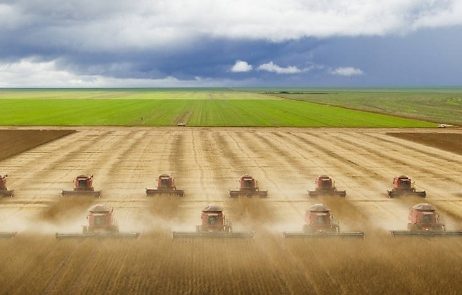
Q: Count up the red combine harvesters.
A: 10